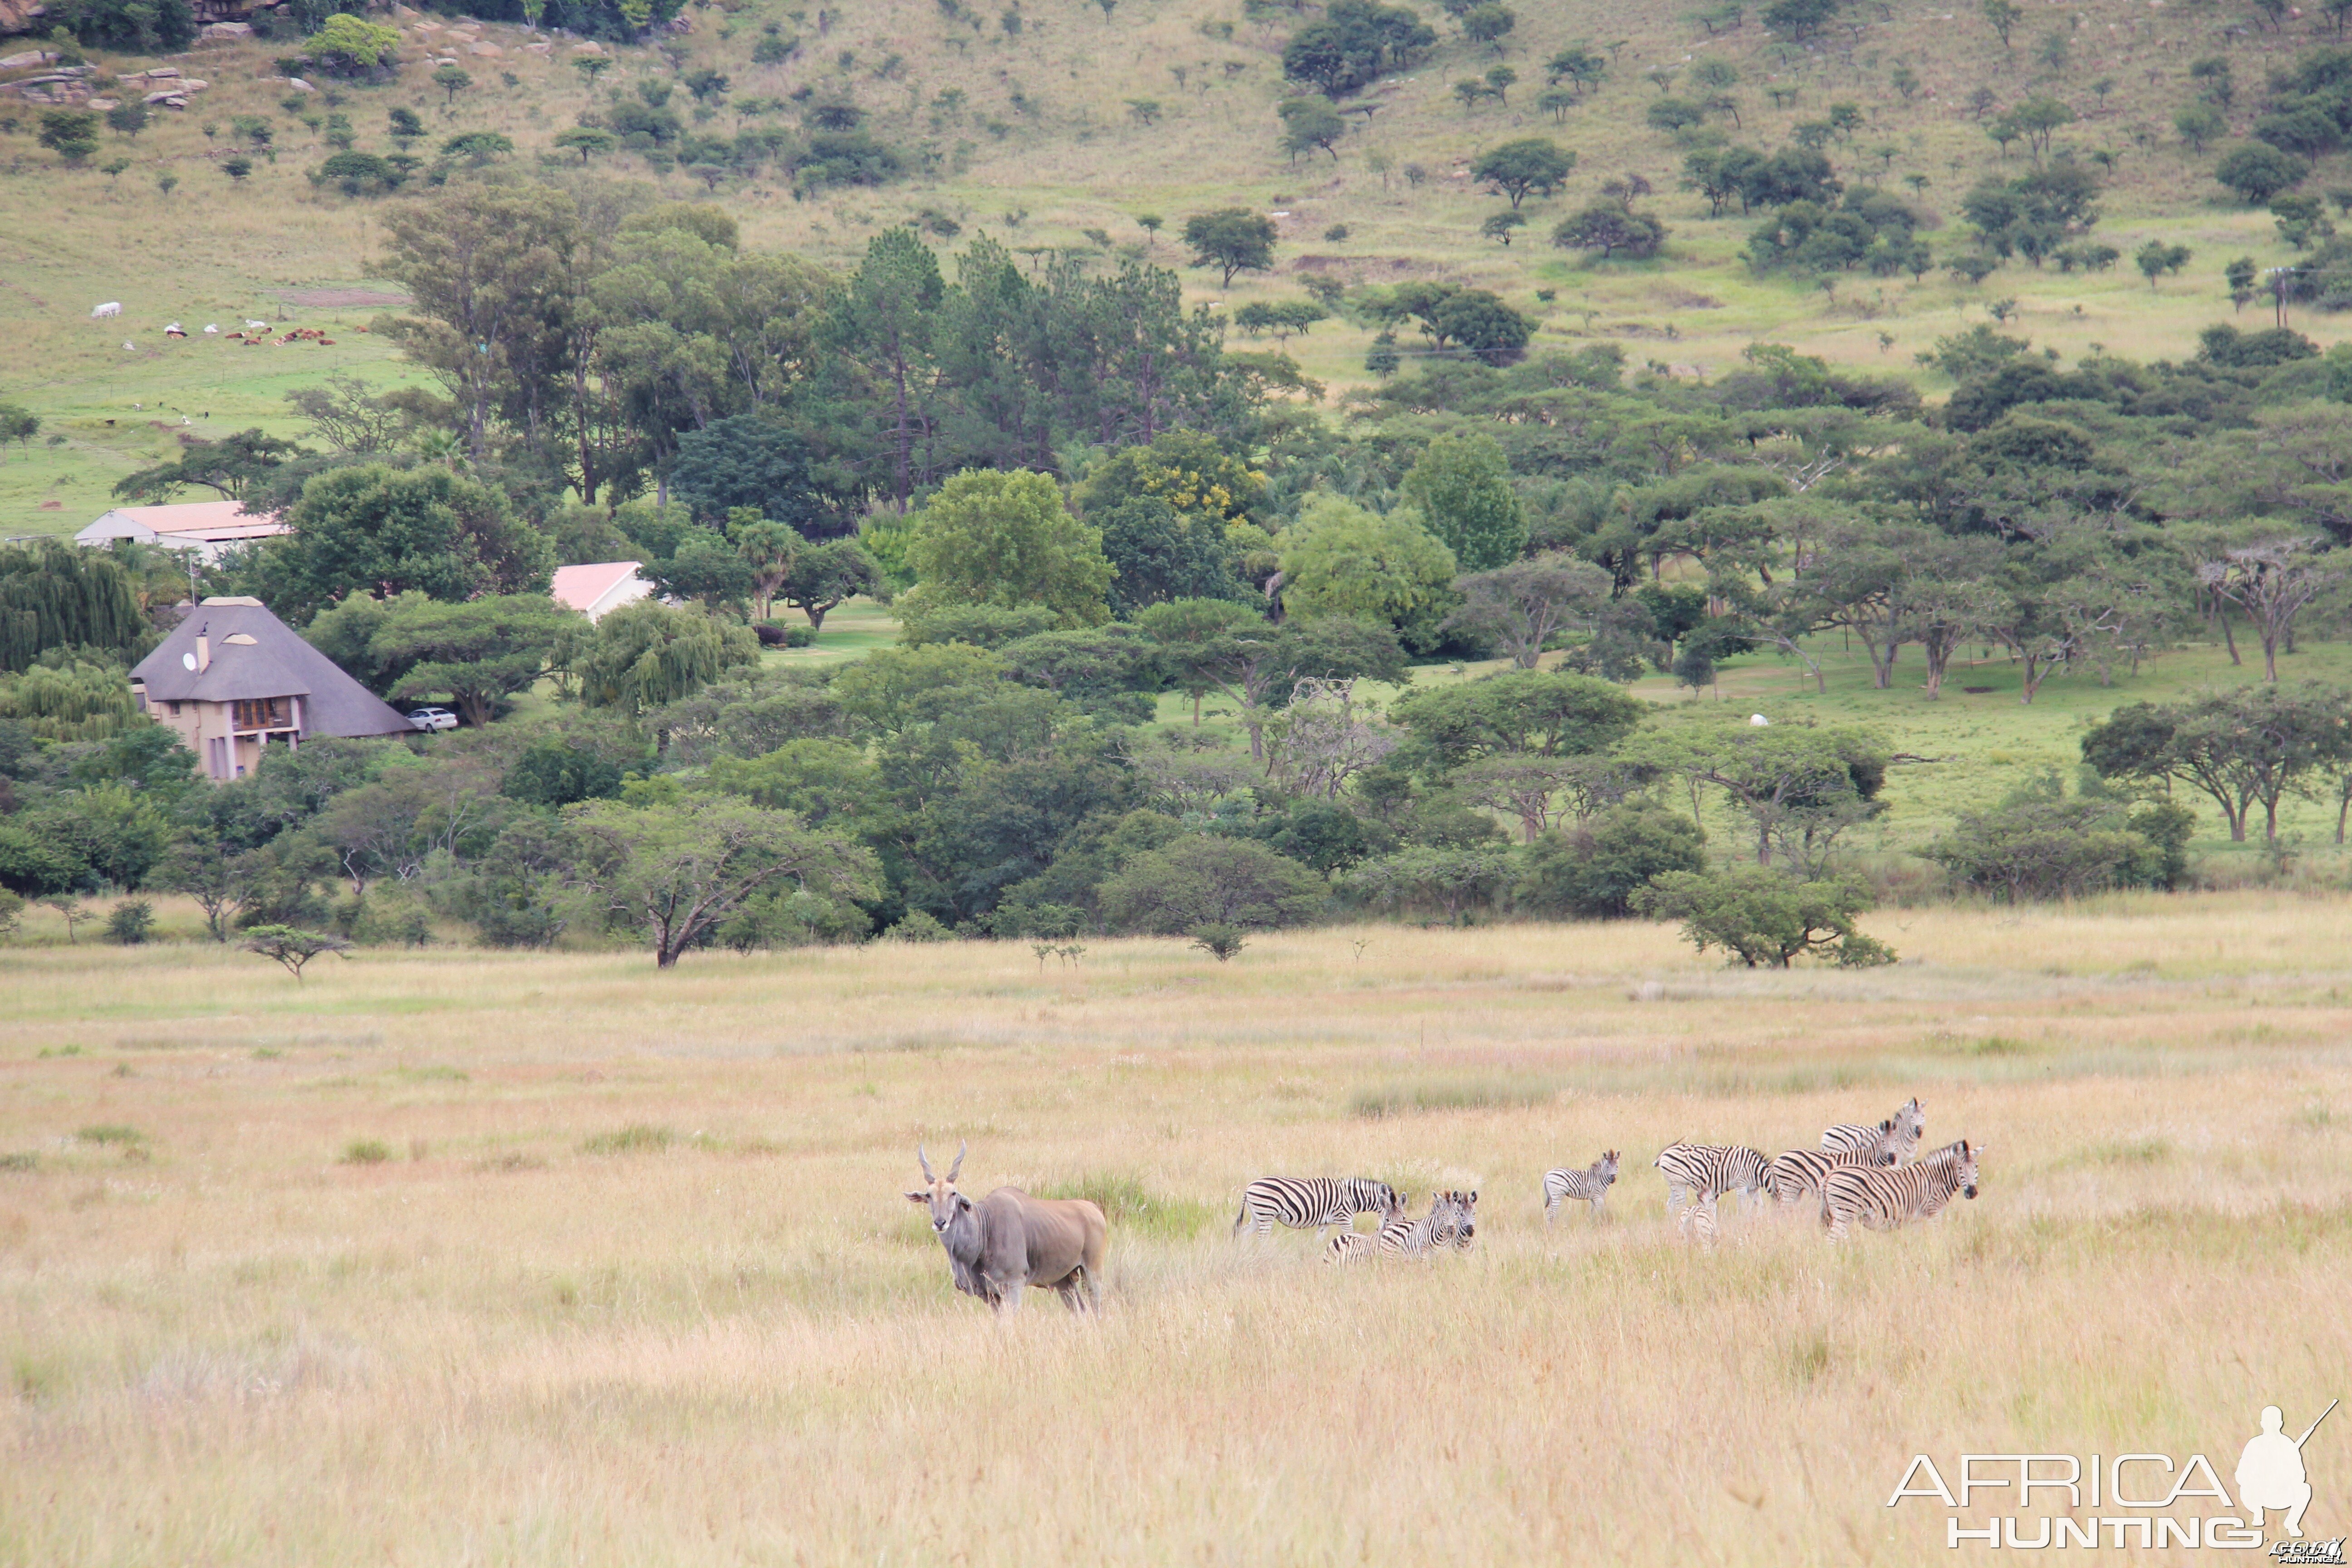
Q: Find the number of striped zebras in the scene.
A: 10